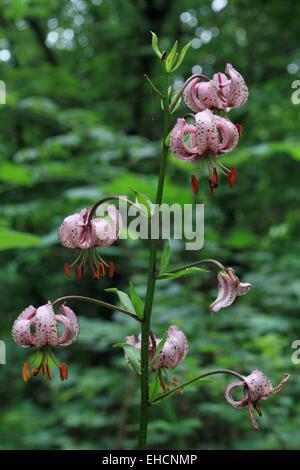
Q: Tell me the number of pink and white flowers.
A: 7